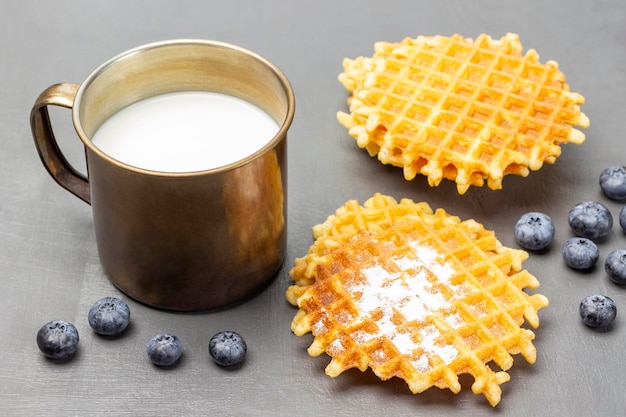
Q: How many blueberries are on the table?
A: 11